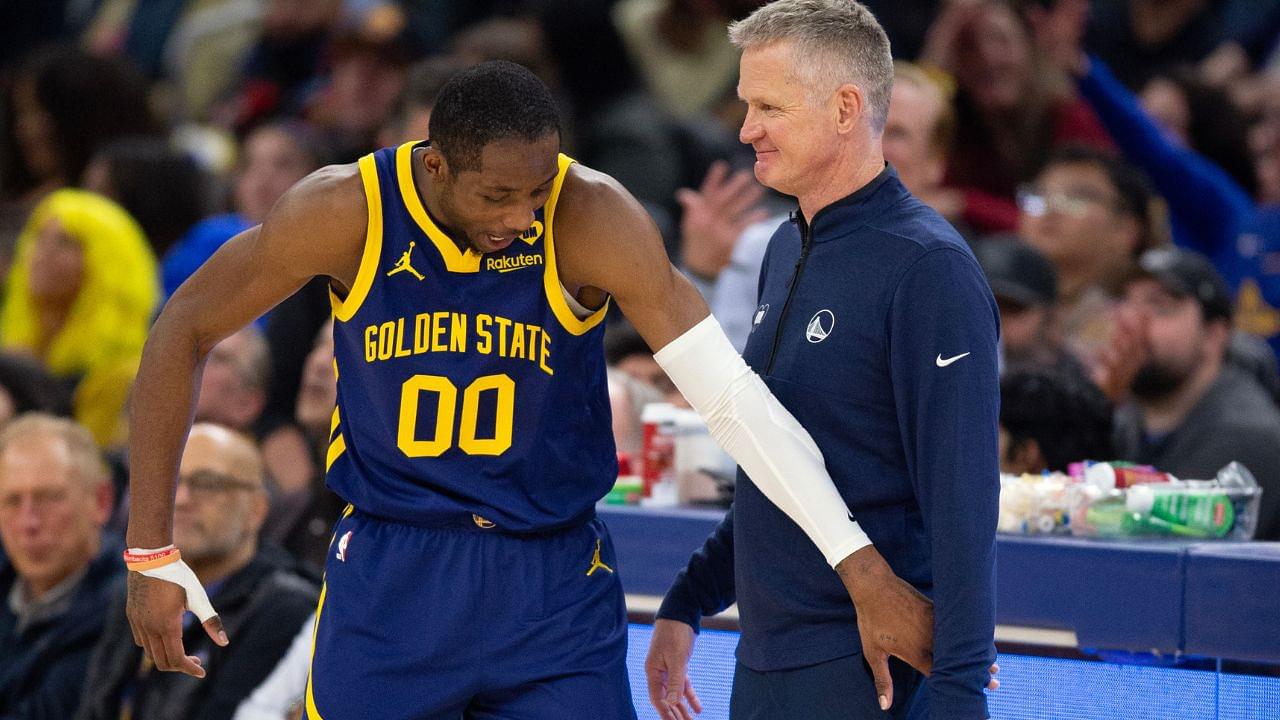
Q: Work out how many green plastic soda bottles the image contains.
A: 0